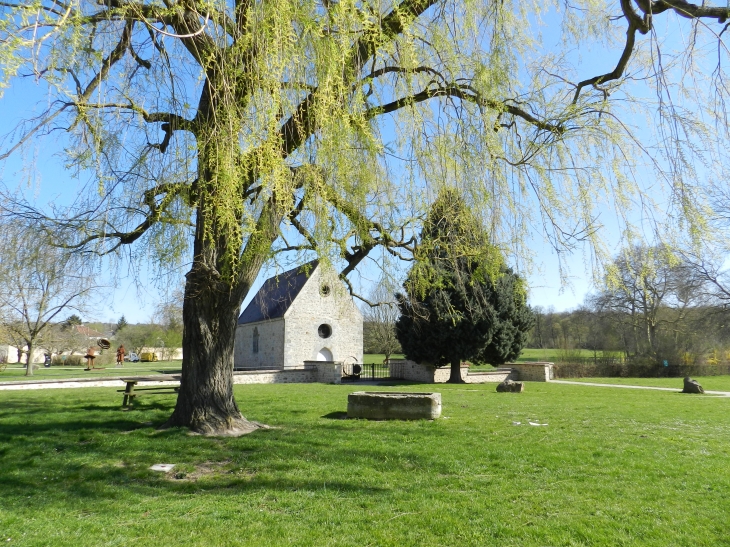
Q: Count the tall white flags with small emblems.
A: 0